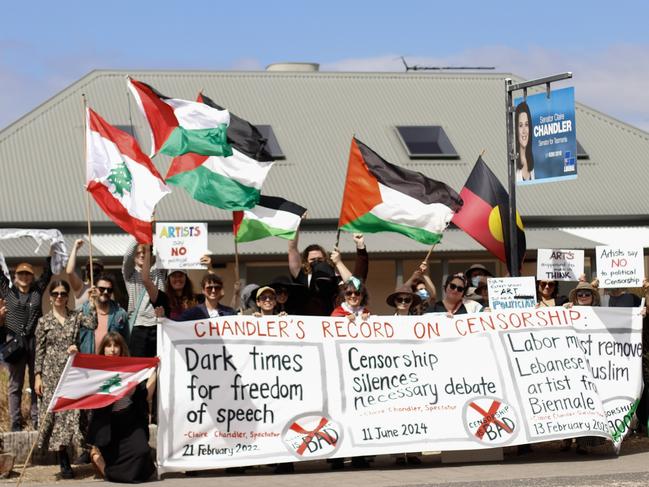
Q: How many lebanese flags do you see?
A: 2